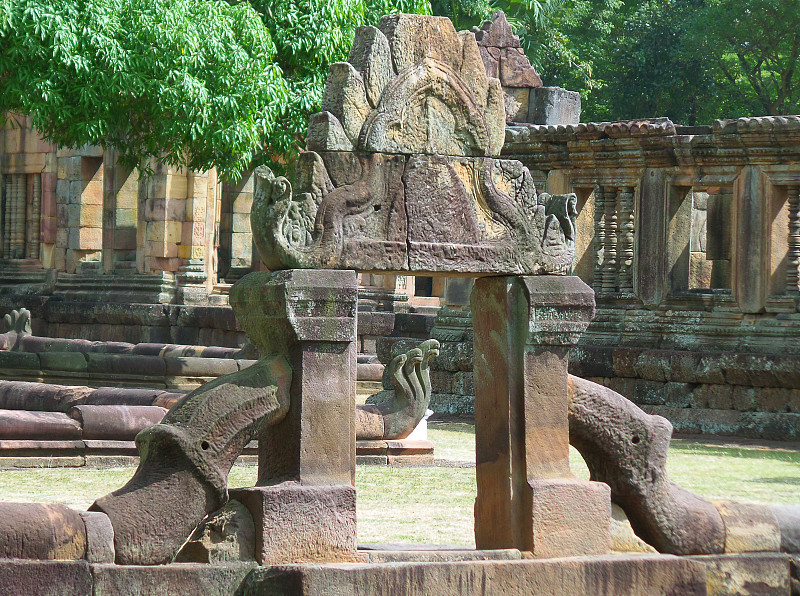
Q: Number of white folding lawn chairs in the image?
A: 0